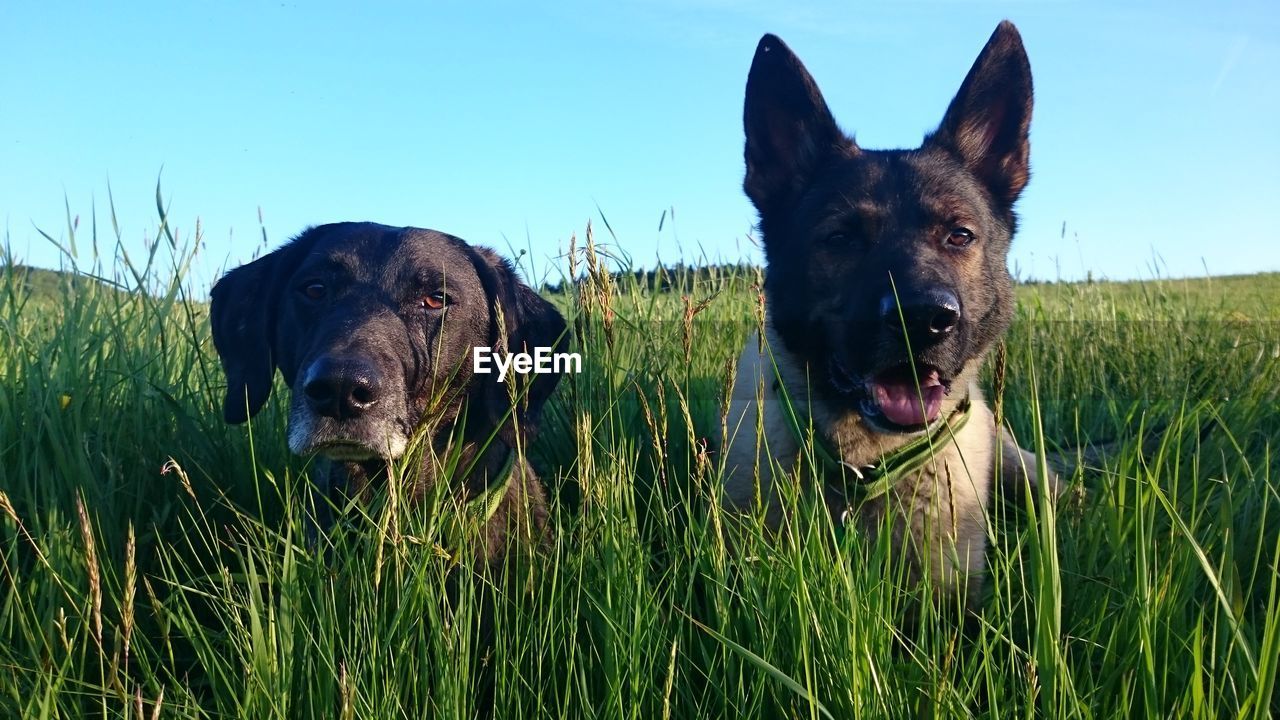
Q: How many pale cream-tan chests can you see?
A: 1